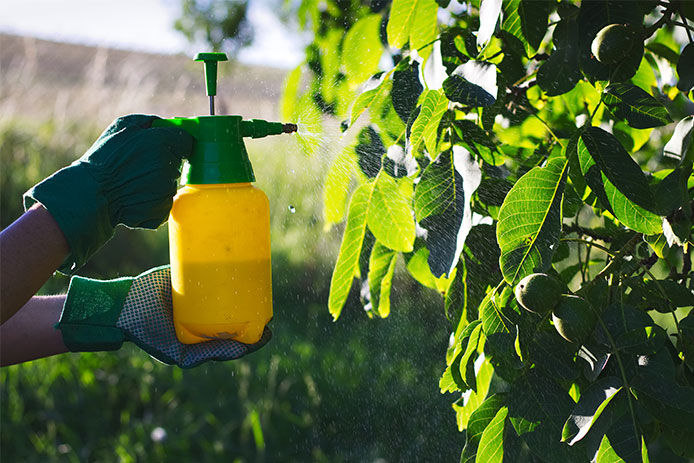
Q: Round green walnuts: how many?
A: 3